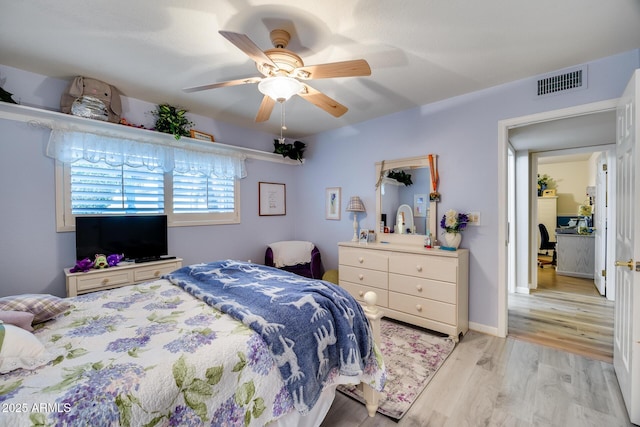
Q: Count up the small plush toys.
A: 3